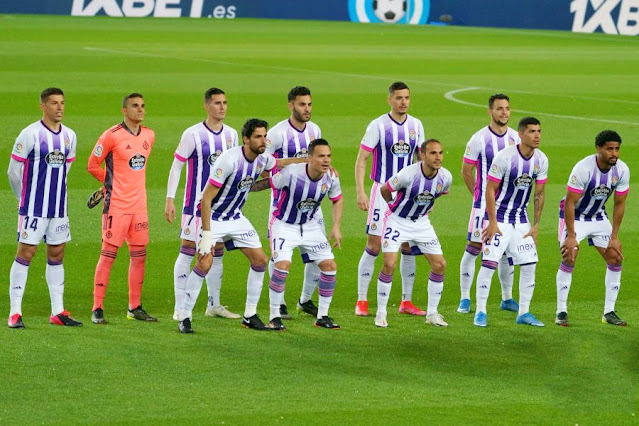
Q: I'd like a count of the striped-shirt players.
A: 10